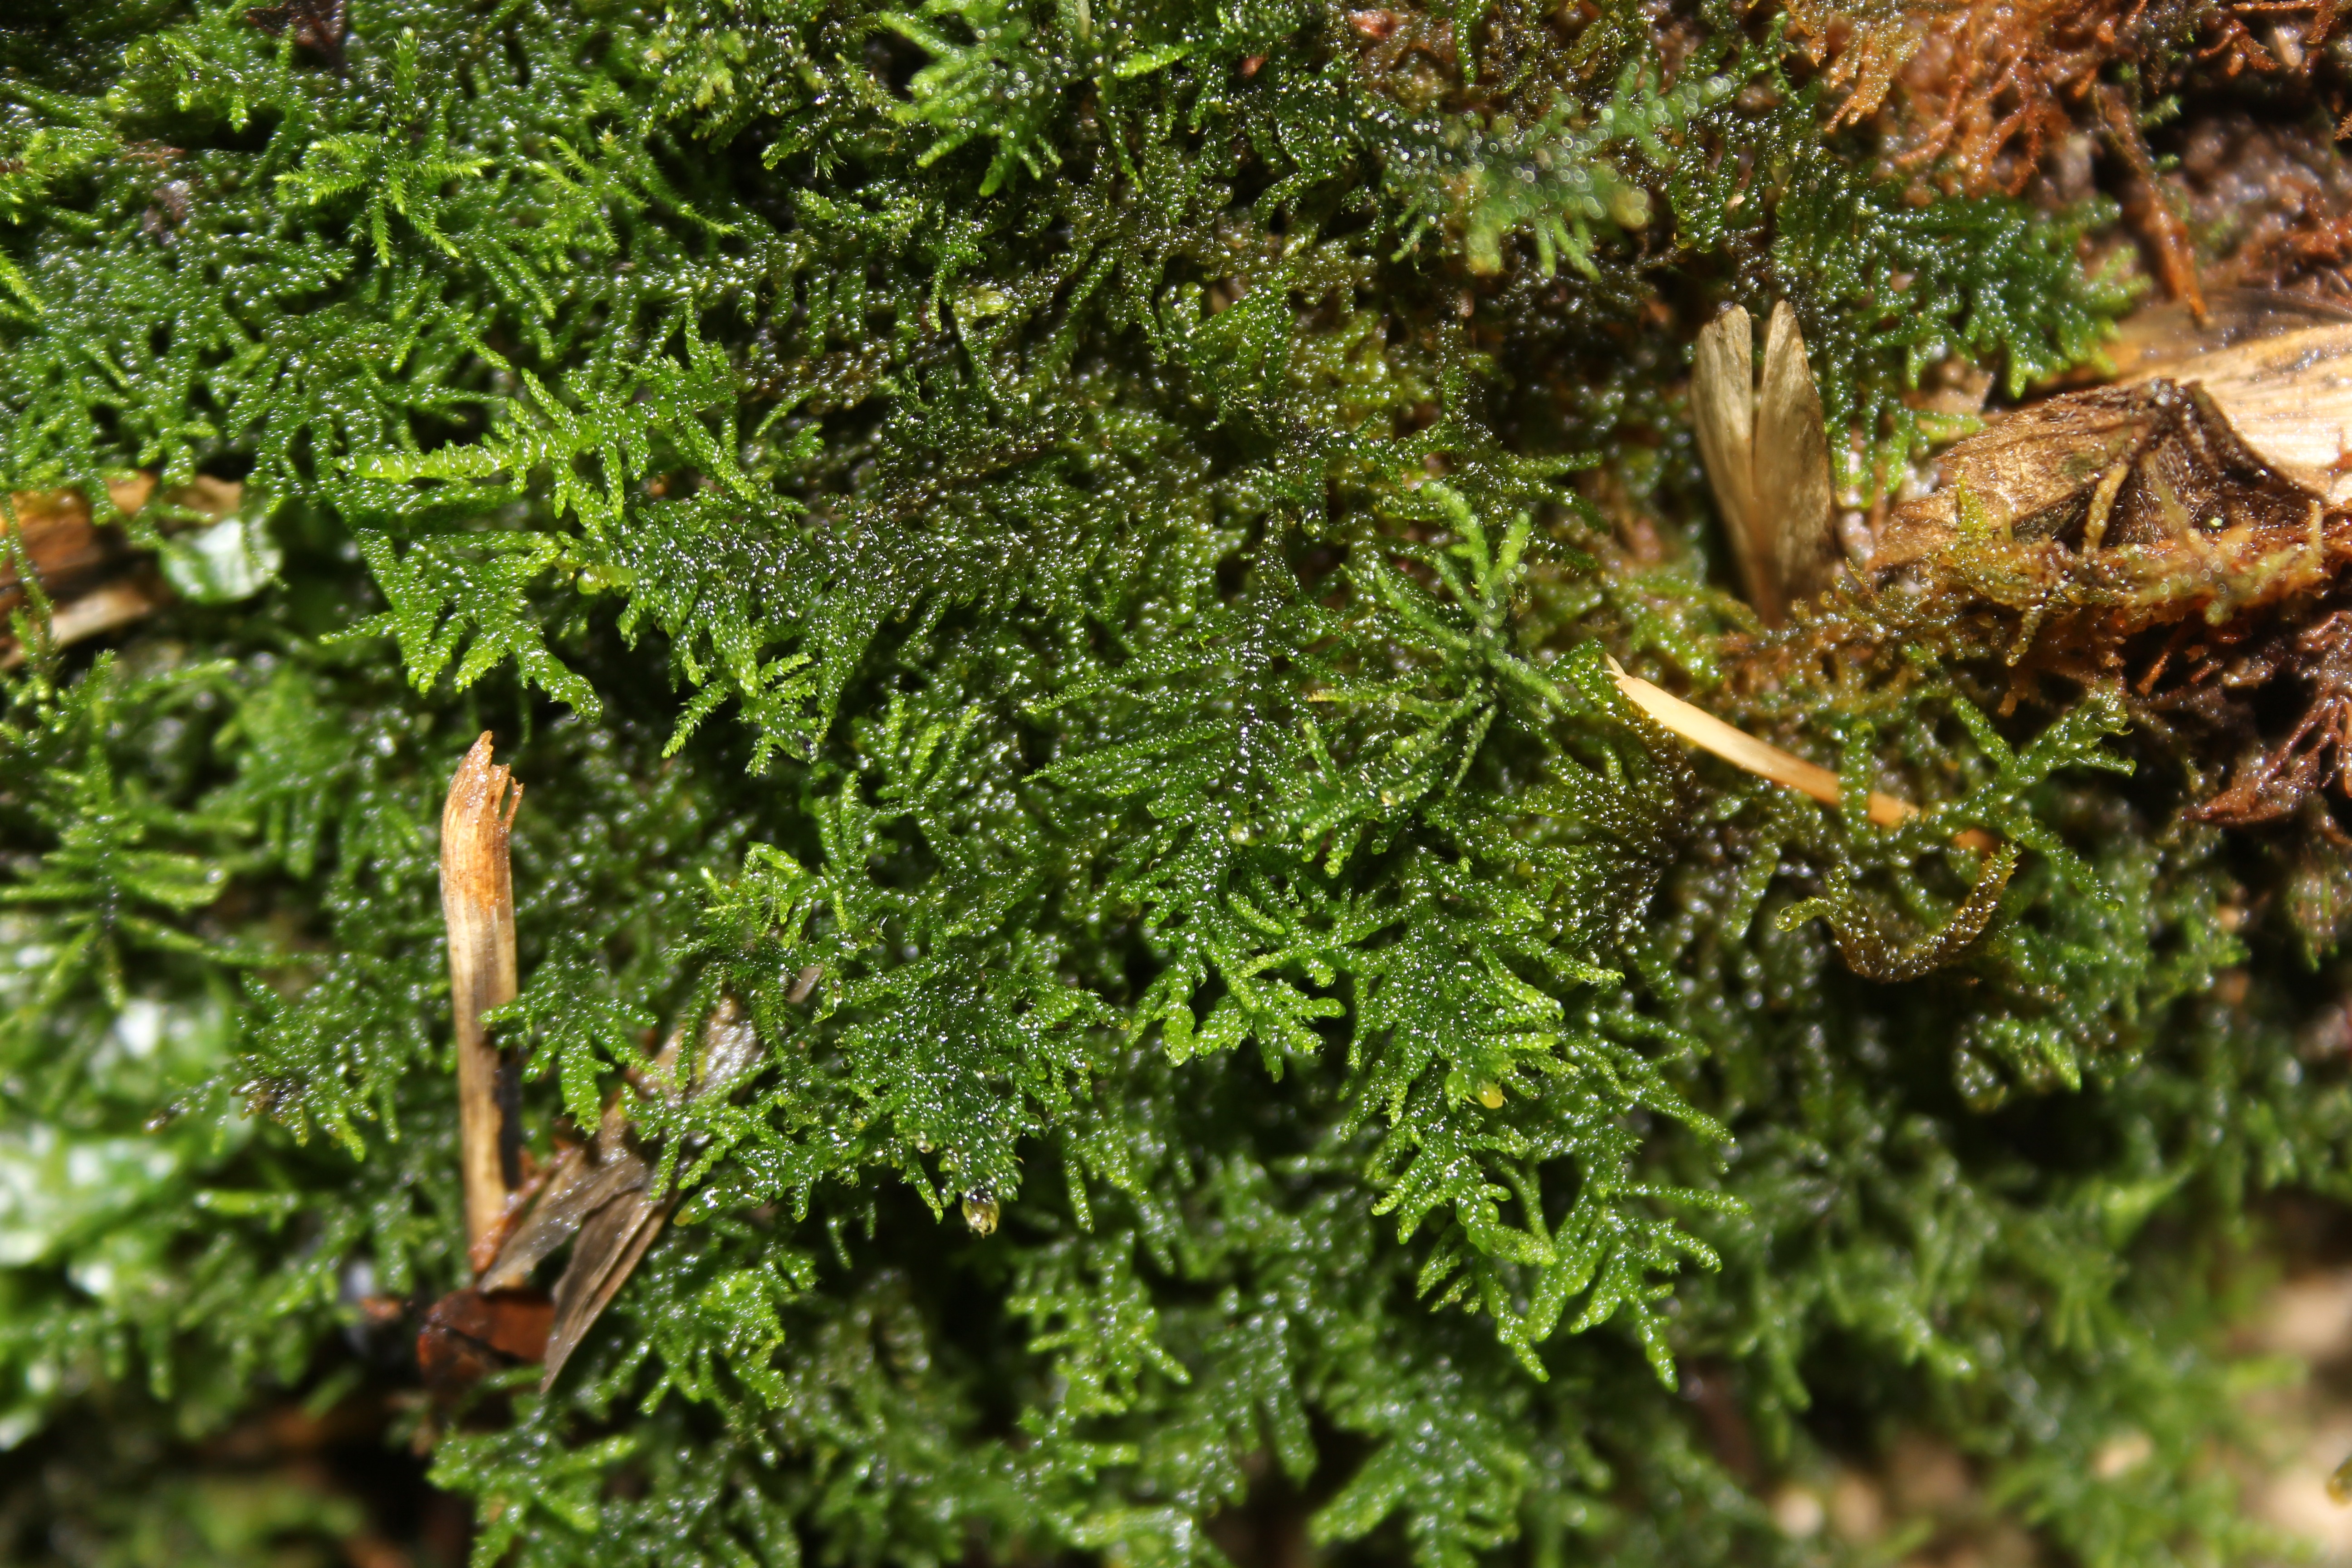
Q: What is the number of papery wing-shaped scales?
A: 2